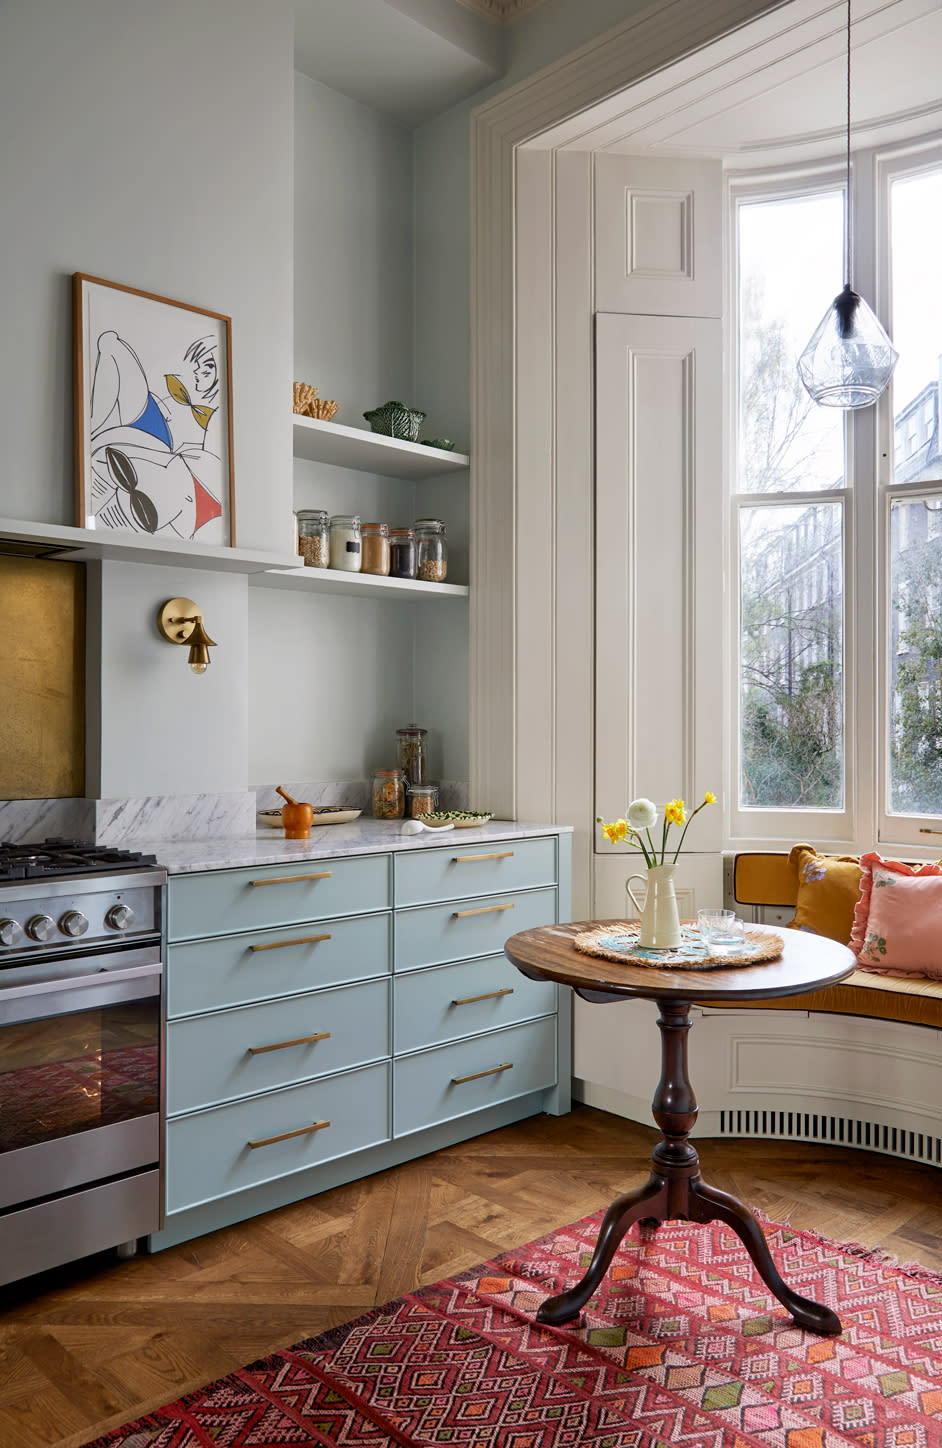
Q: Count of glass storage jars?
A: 8